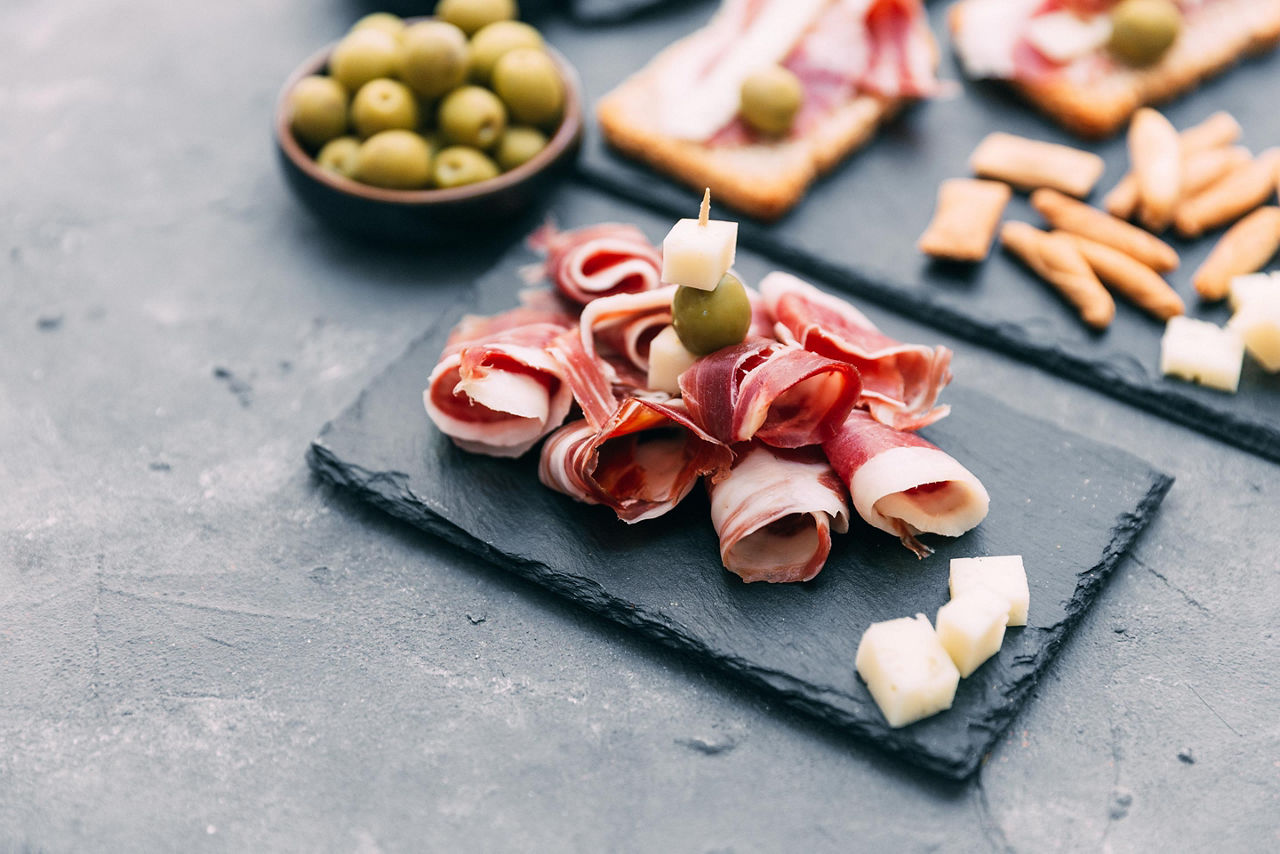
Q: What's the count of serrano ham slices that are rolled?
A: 8